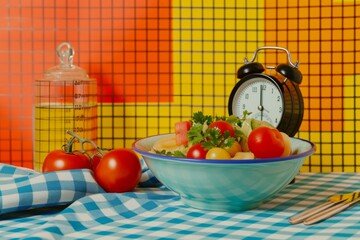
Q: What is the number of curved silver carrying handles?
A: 1